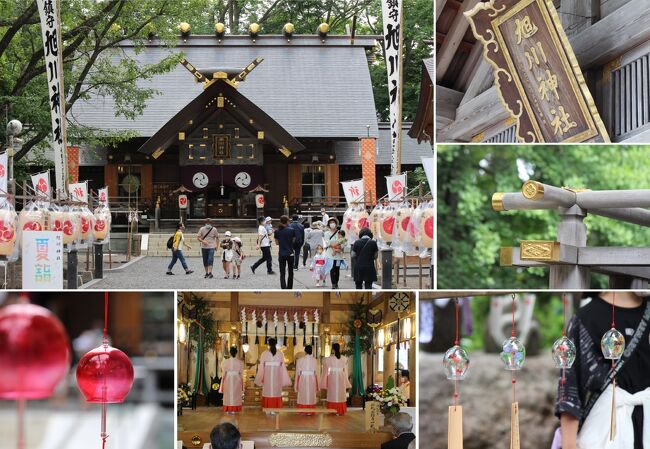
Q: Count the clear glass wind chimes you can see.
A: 4